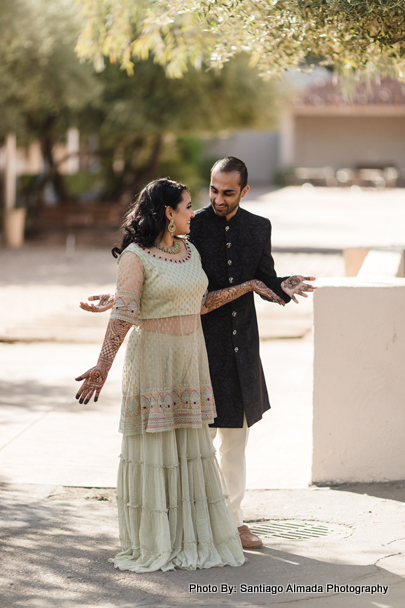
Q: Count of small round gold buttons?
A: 7